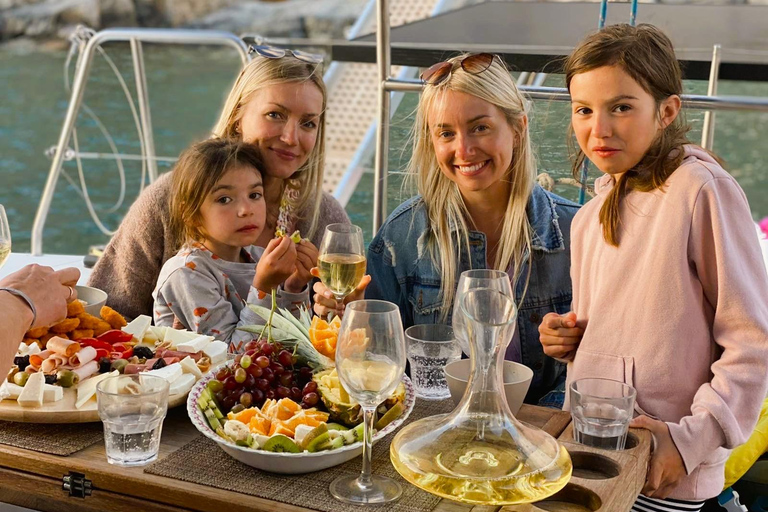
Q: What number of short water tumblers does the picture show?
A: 3